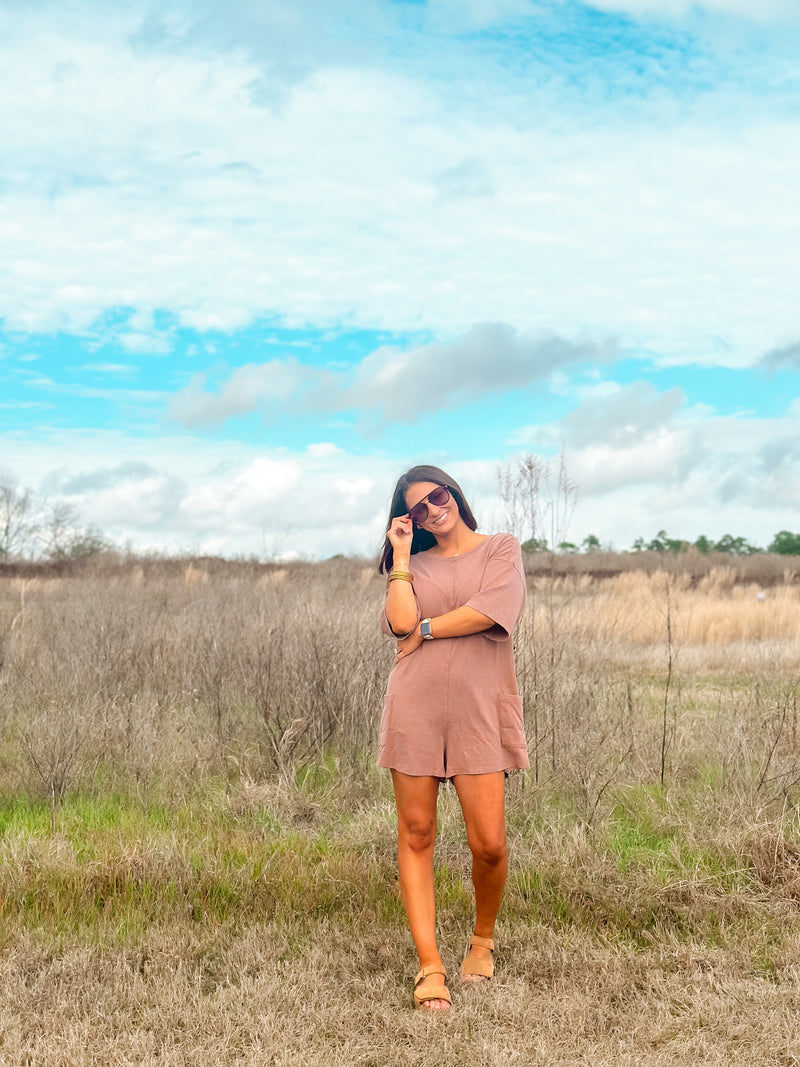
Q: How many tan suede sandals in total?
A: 2